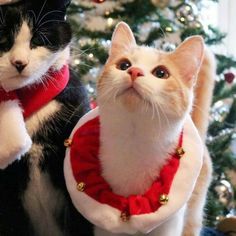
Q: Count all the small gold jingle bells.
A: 5